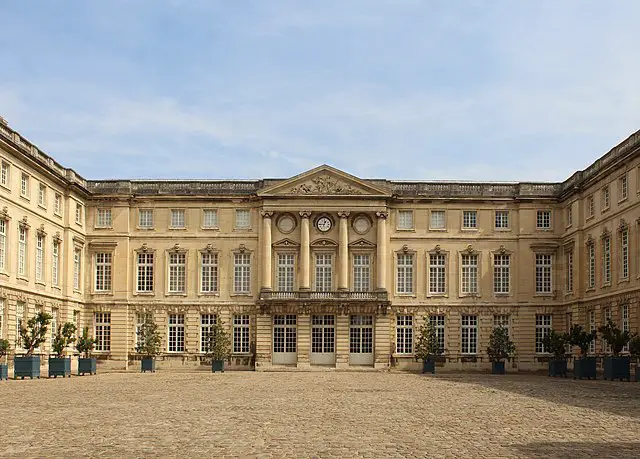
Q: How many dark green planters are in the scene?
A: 12